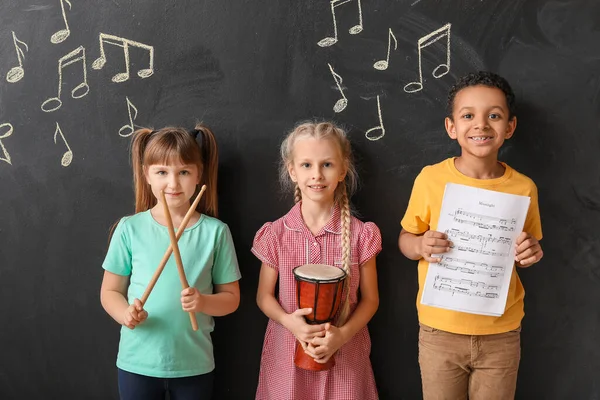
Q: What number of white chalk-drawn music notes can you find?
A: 12